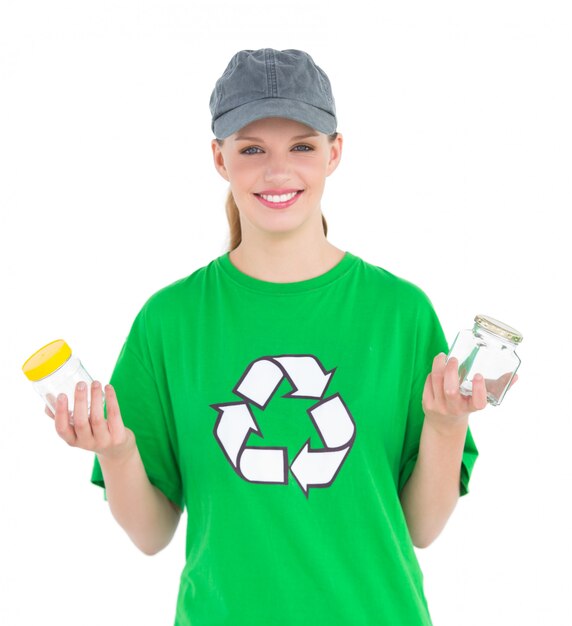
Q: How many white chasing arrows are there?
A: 3